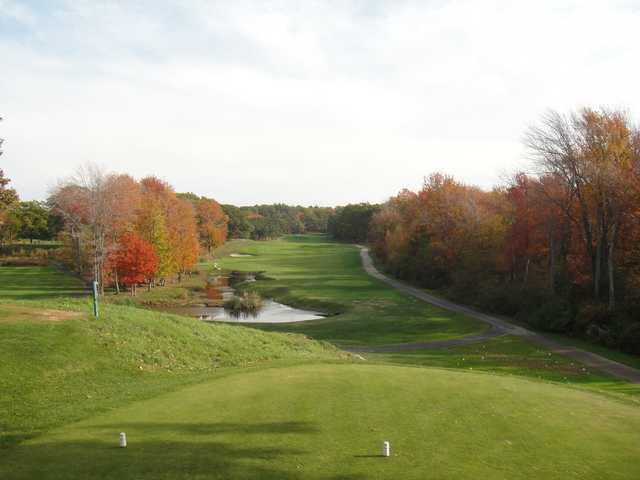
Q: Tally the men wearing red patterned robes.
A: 0